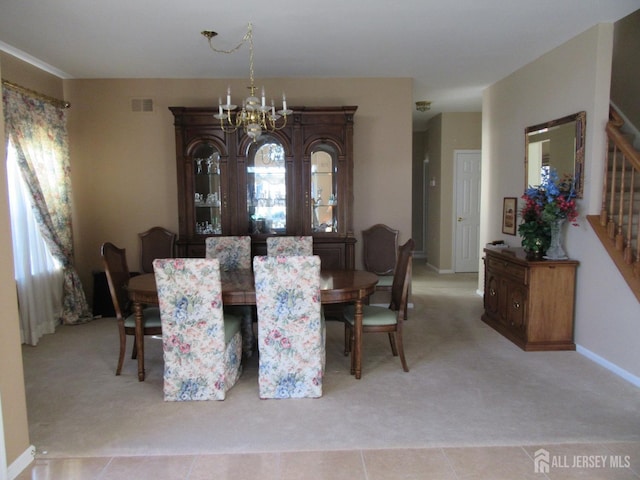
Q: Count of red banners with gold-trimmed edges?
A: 0